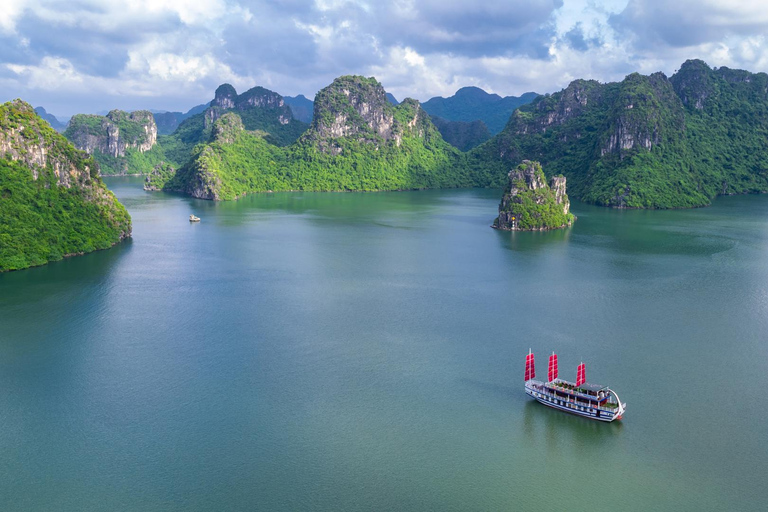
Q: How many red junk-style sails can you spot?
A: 3